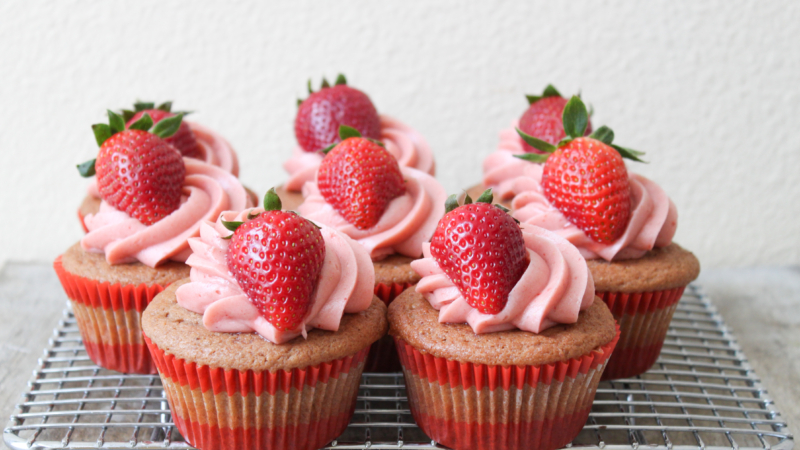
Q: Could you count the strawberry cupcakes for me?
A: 8